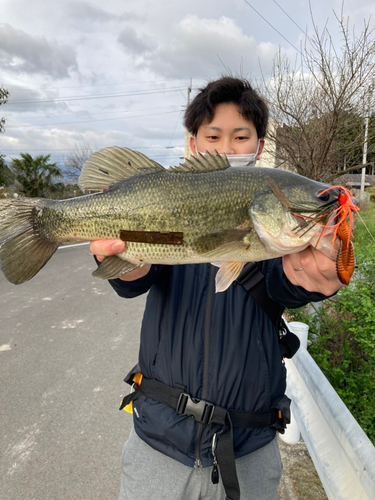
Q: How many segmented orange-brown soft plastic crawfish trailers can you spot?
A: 1